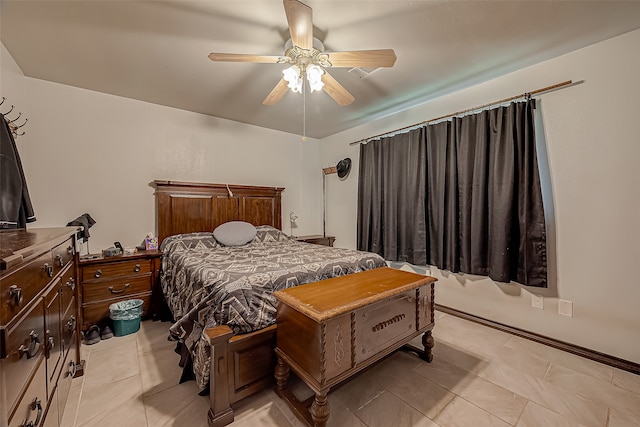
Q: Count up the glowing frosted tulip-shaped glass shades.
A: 4